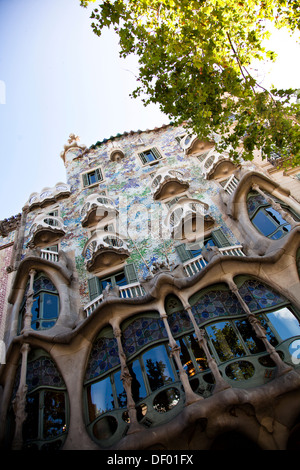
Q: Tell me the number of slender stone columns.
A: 7